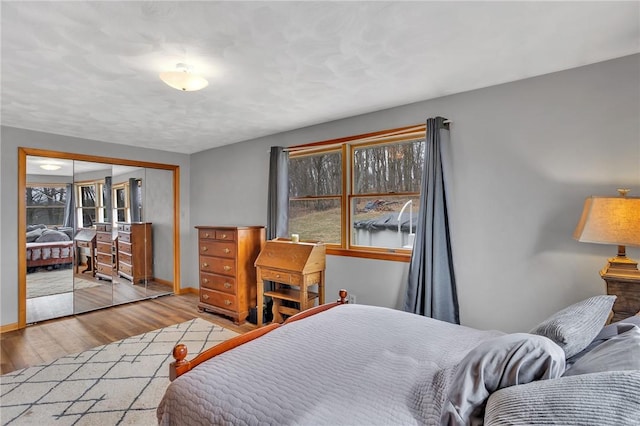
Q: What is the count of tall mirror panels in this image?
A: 4